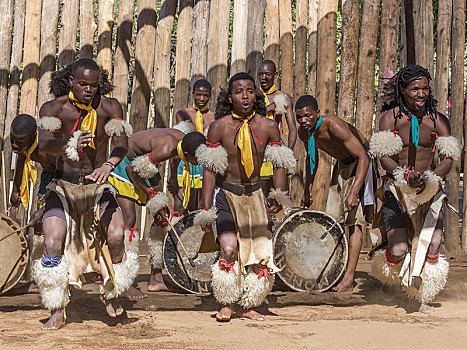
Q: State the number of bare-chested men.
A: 8